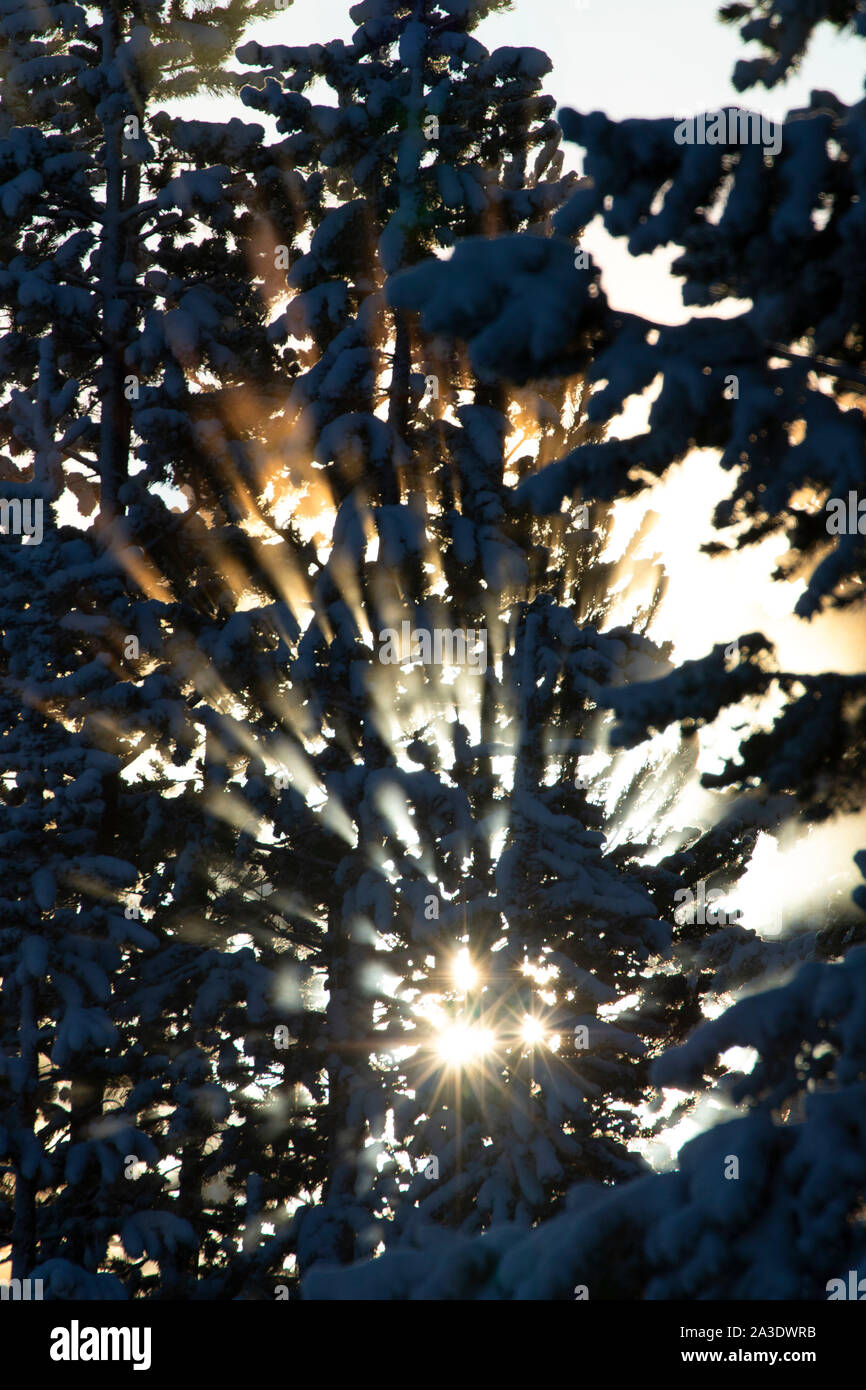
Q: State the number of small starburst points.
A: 3